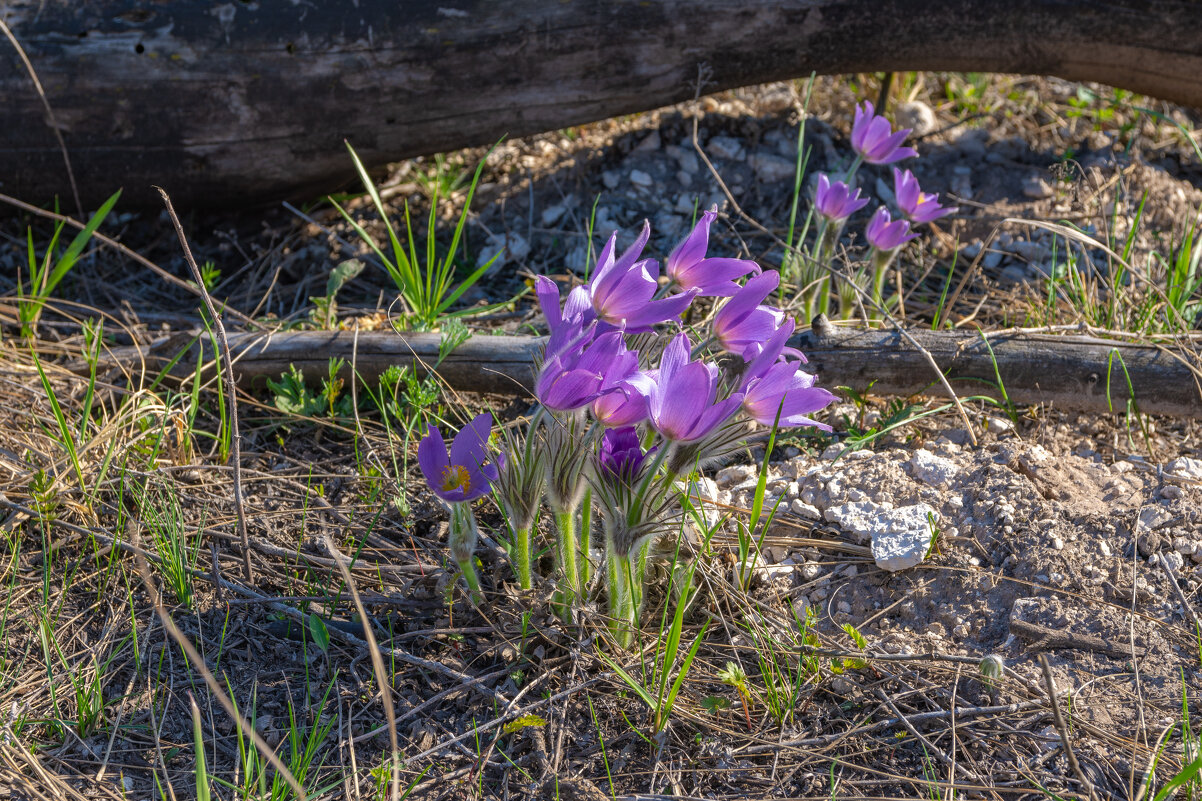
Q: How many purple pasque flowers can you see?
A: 14